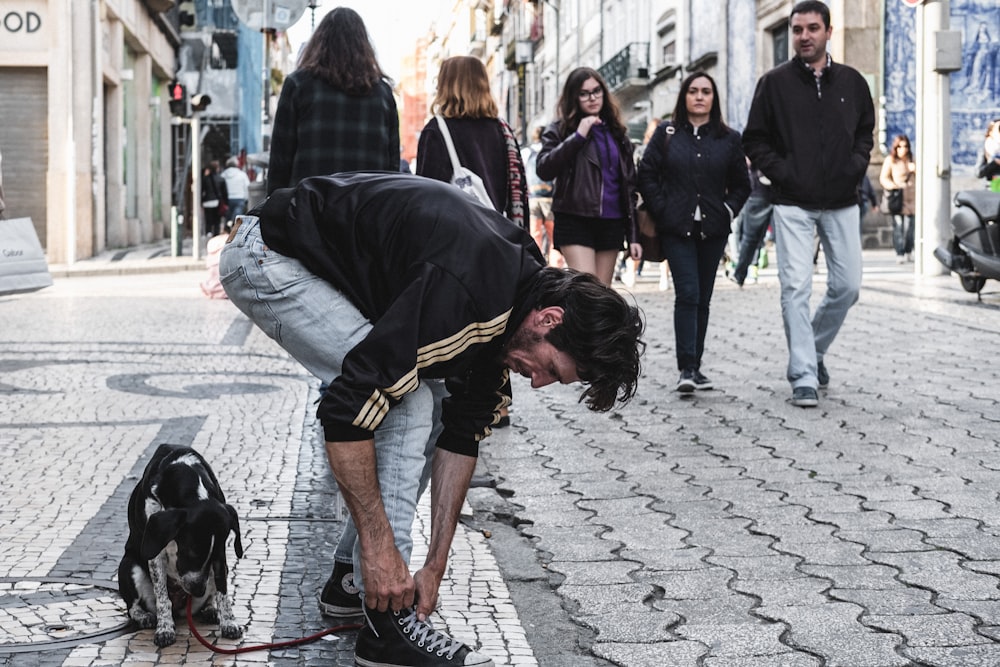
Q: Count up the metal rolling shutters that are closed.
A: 1